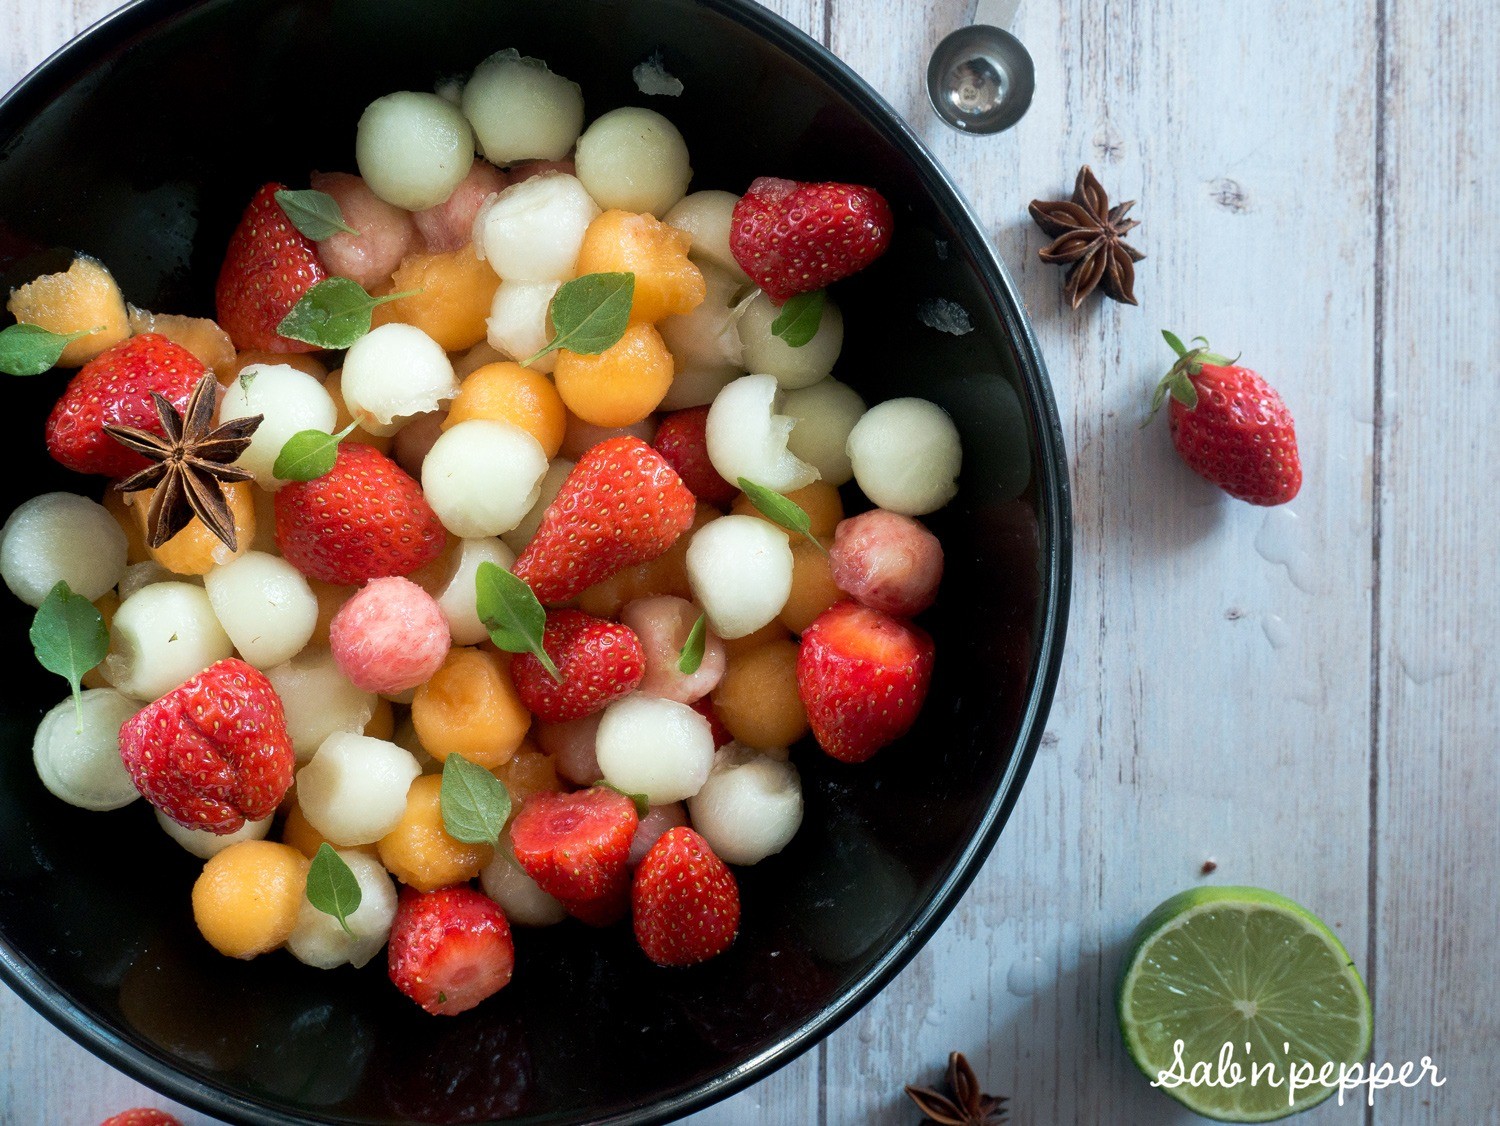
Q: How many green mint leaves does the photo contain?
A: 13